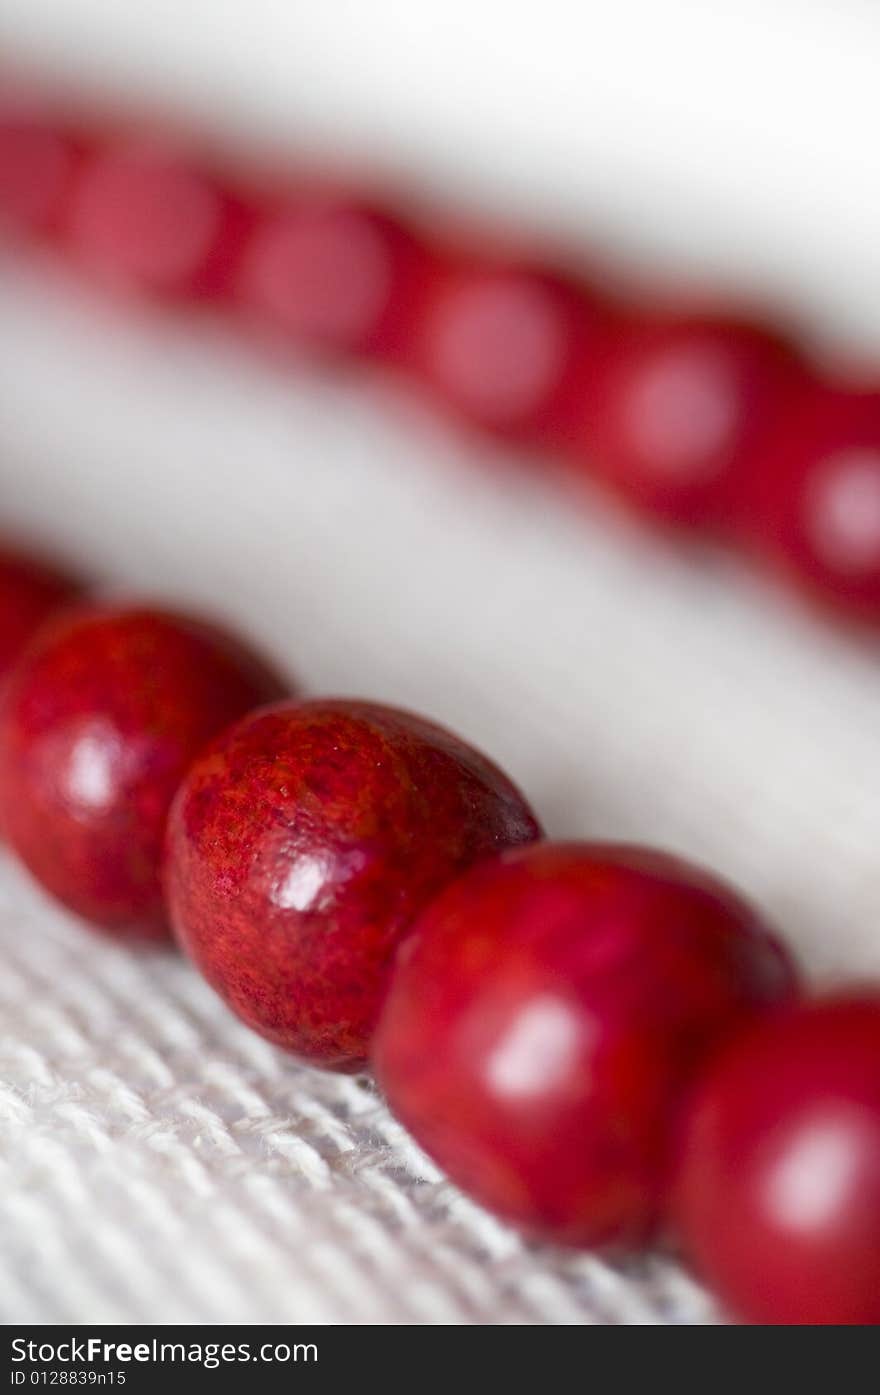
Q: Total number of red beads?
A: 11